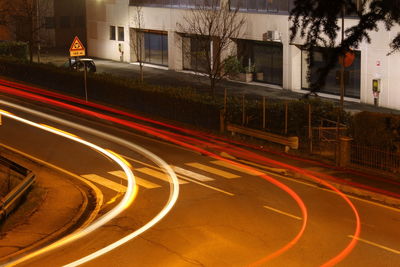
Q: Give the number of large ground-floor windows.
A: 4